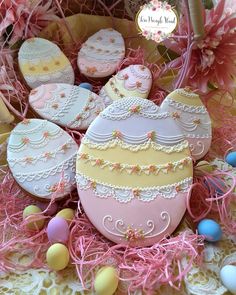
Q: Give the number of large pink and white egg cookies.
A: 1